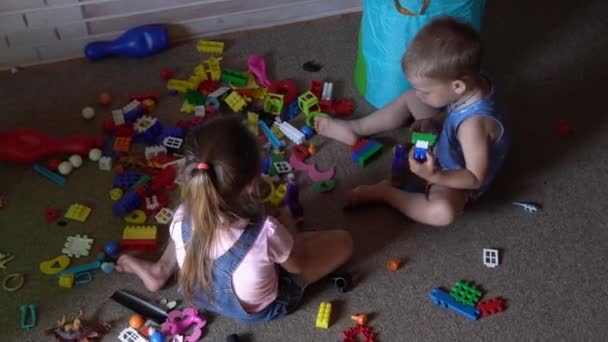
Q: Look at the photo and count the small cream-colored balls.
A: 4